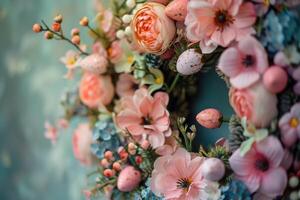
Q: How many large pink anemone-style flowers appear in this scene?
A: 5